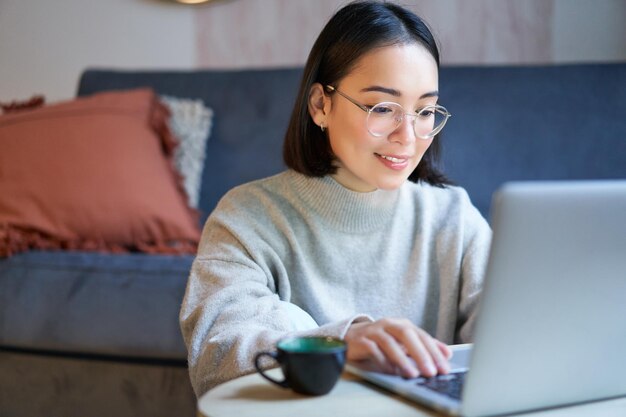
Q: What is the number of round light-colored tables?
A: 1